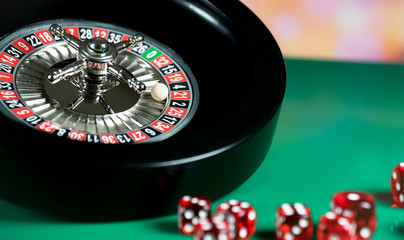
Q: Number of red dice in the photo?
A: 7